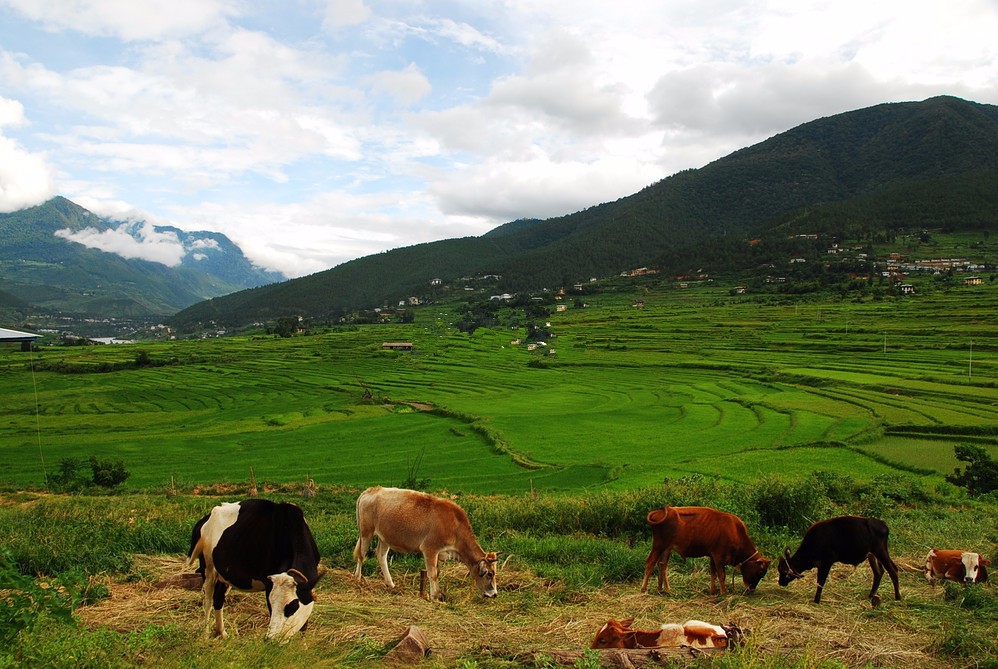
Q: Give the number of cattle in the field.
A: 6